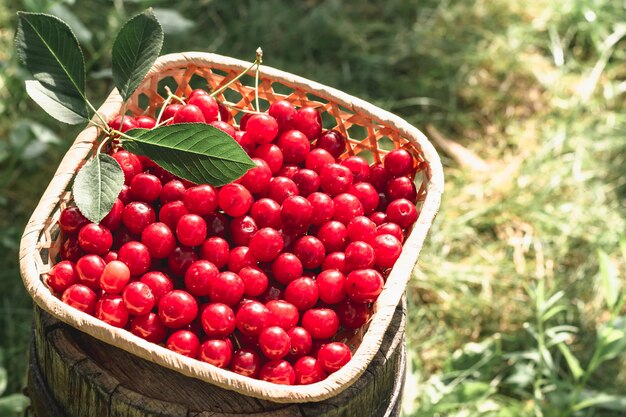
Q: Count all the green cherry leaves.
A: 5